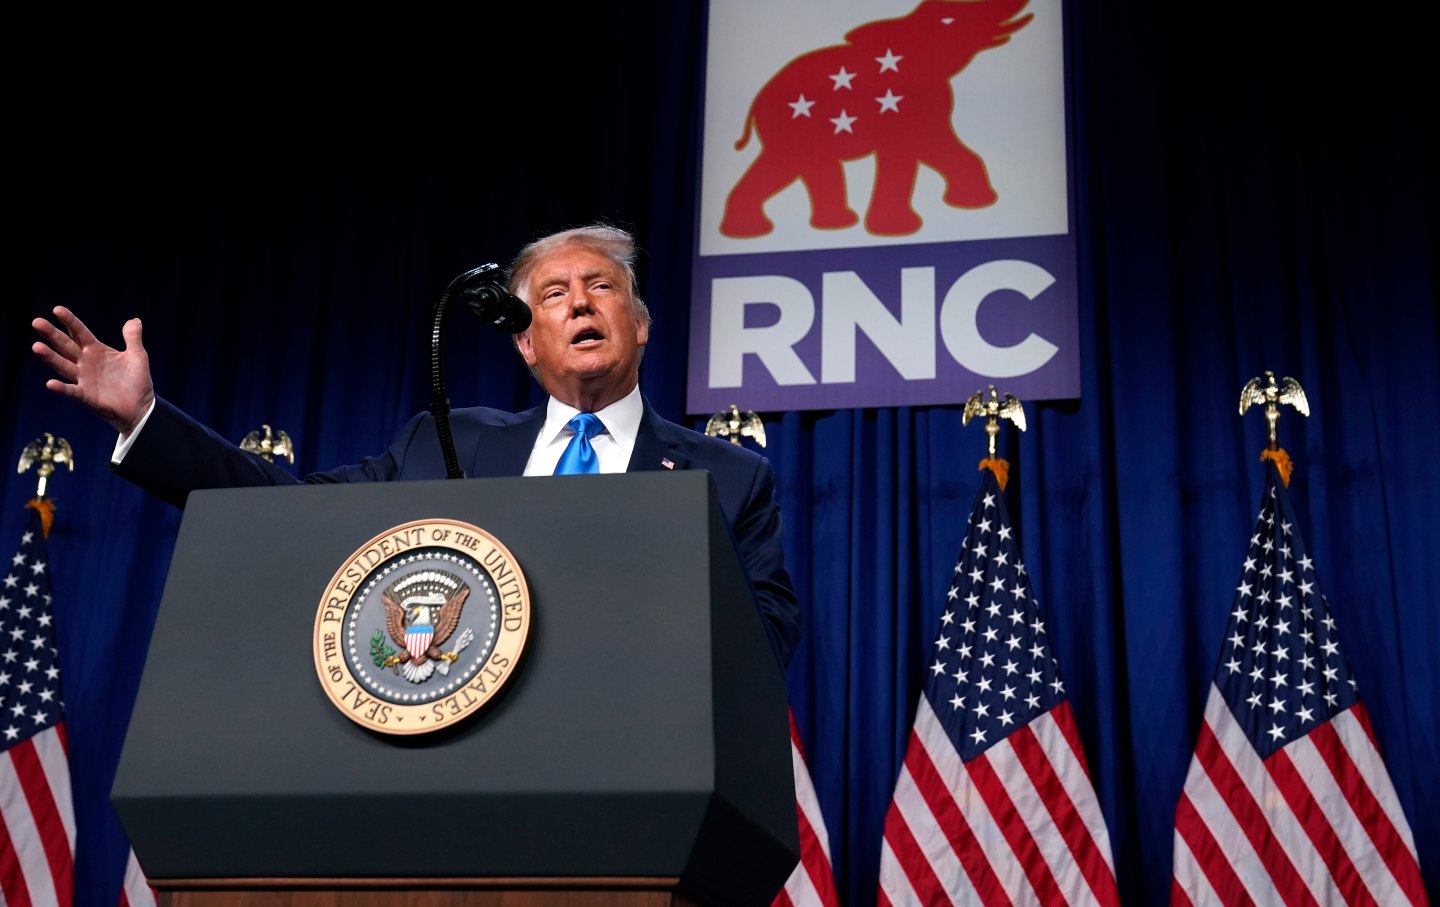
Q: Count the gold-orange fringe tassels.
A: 3